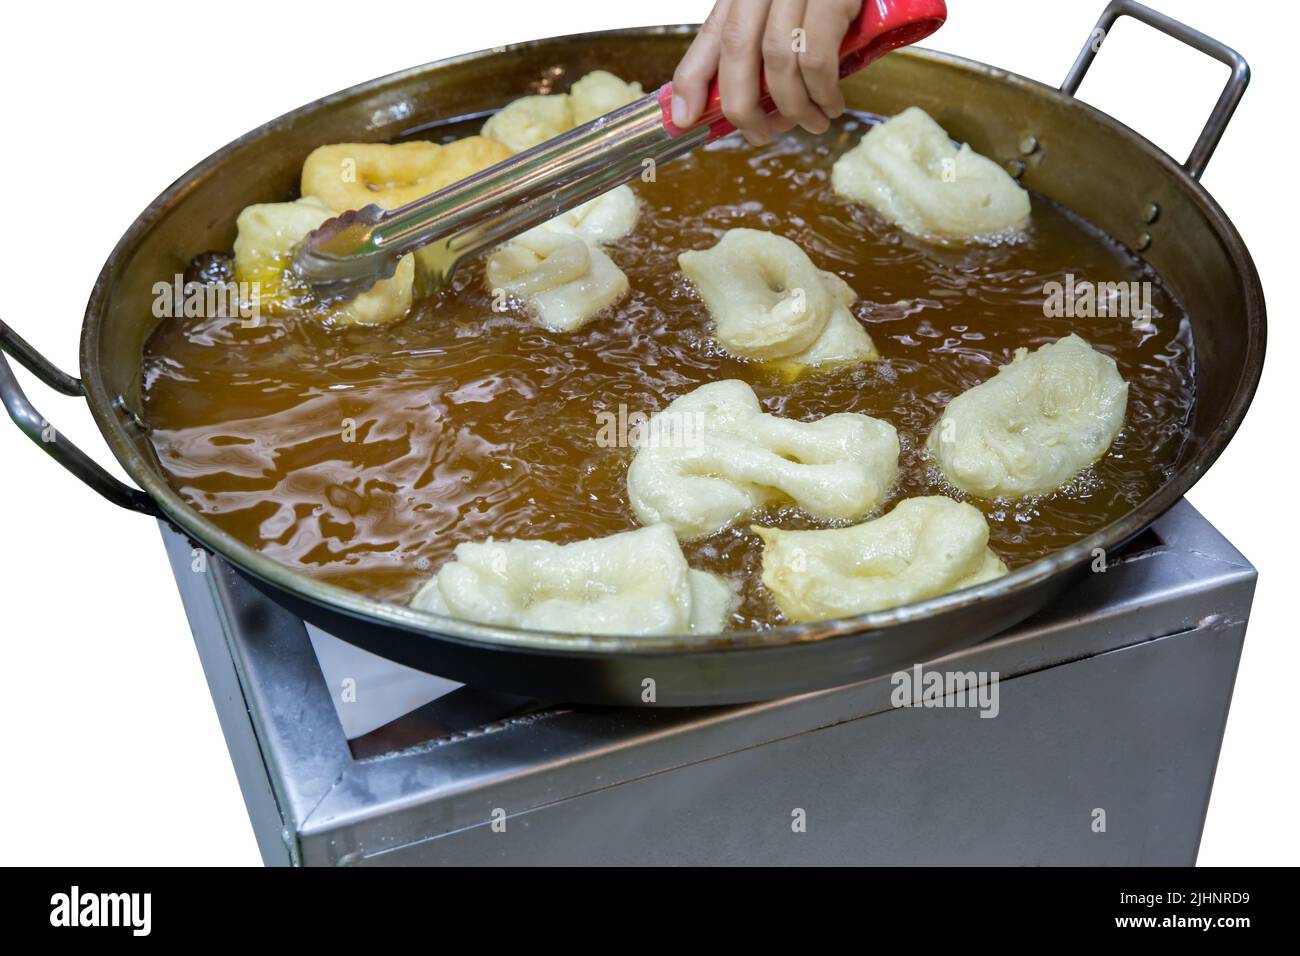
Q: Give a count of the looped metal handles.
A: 2